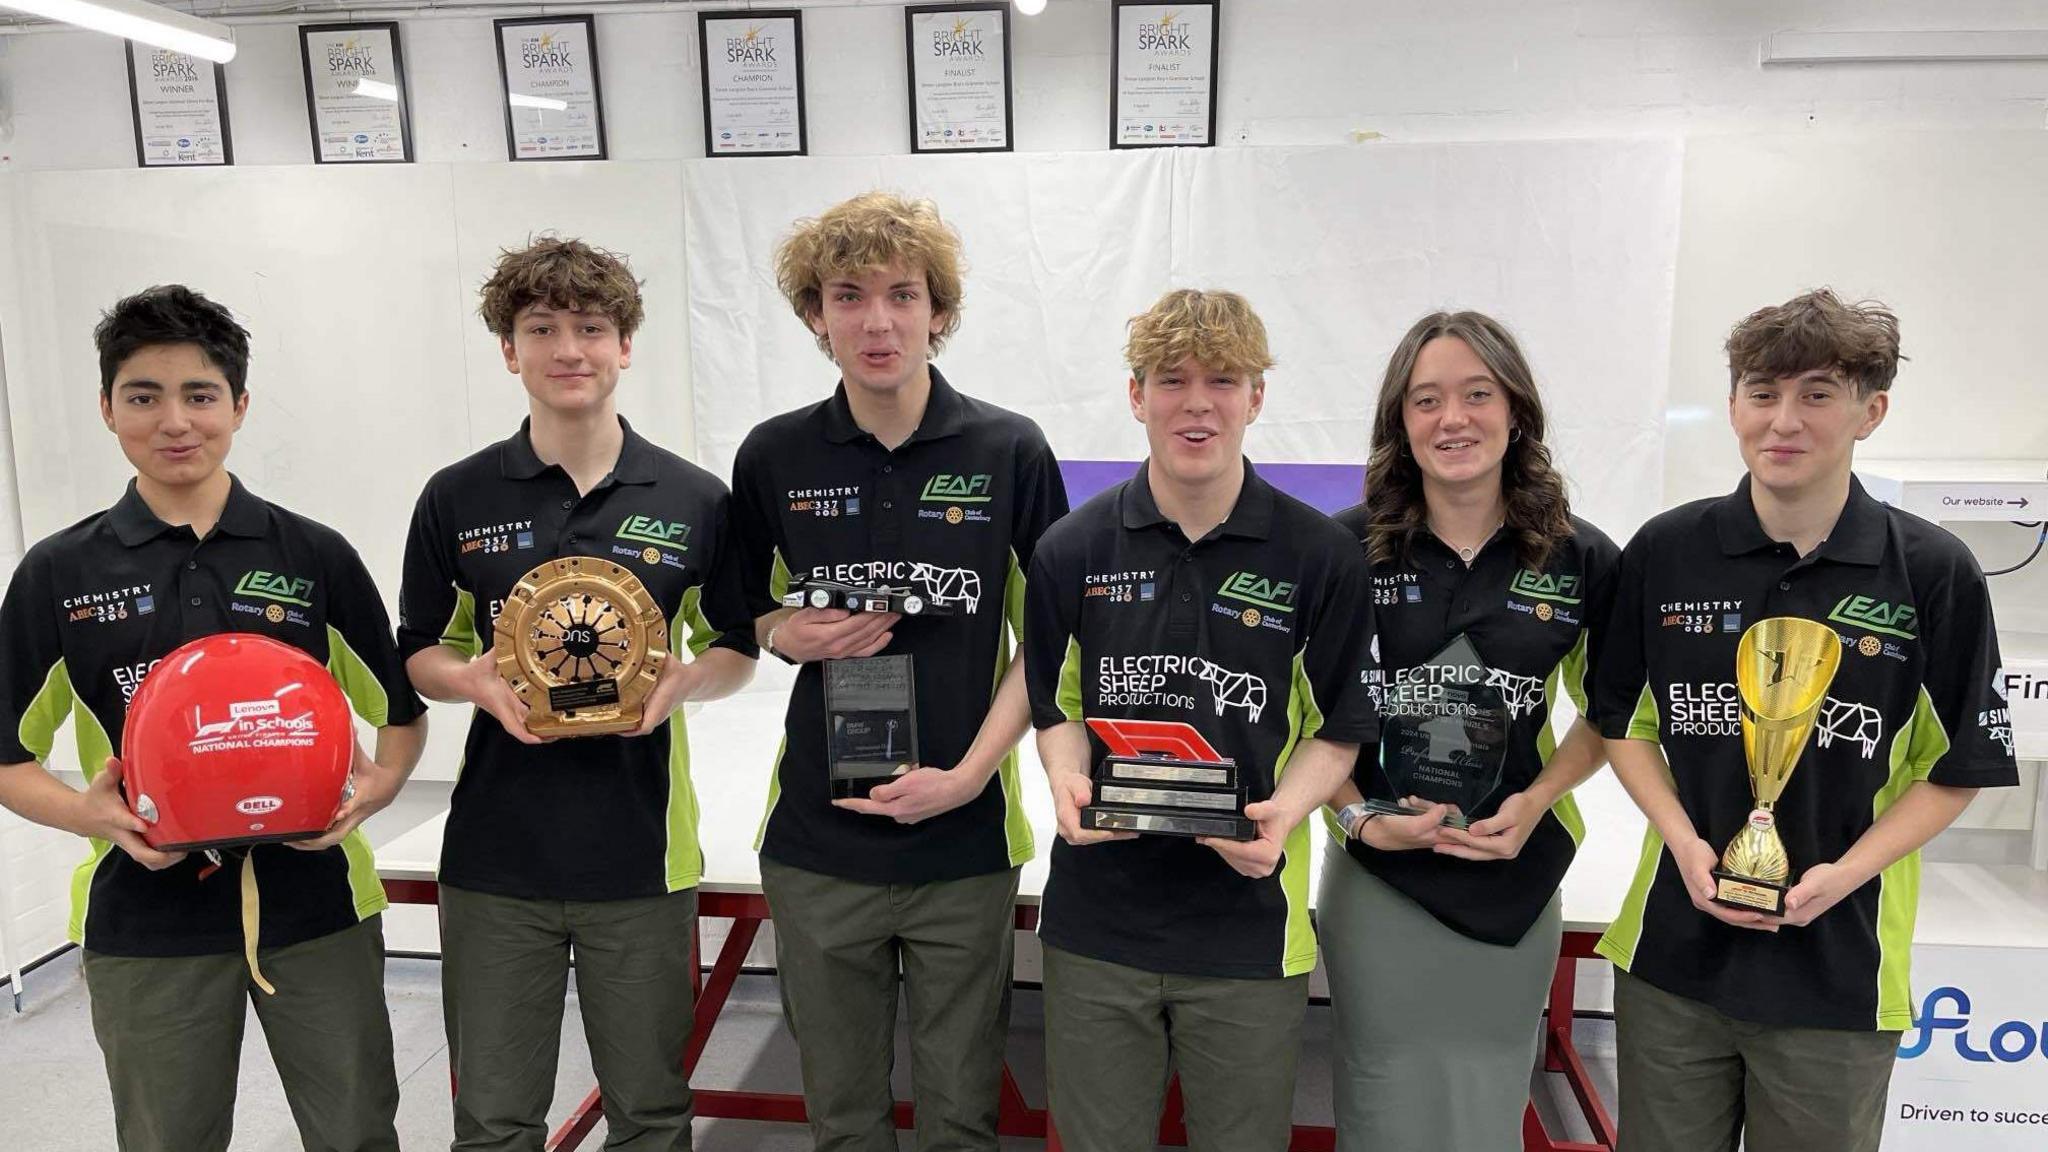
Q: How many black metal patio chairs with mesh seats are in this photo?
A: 0